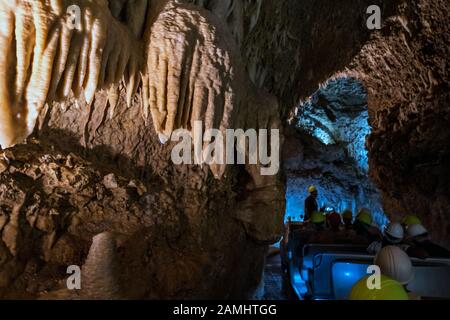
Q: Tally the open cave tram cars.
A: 1